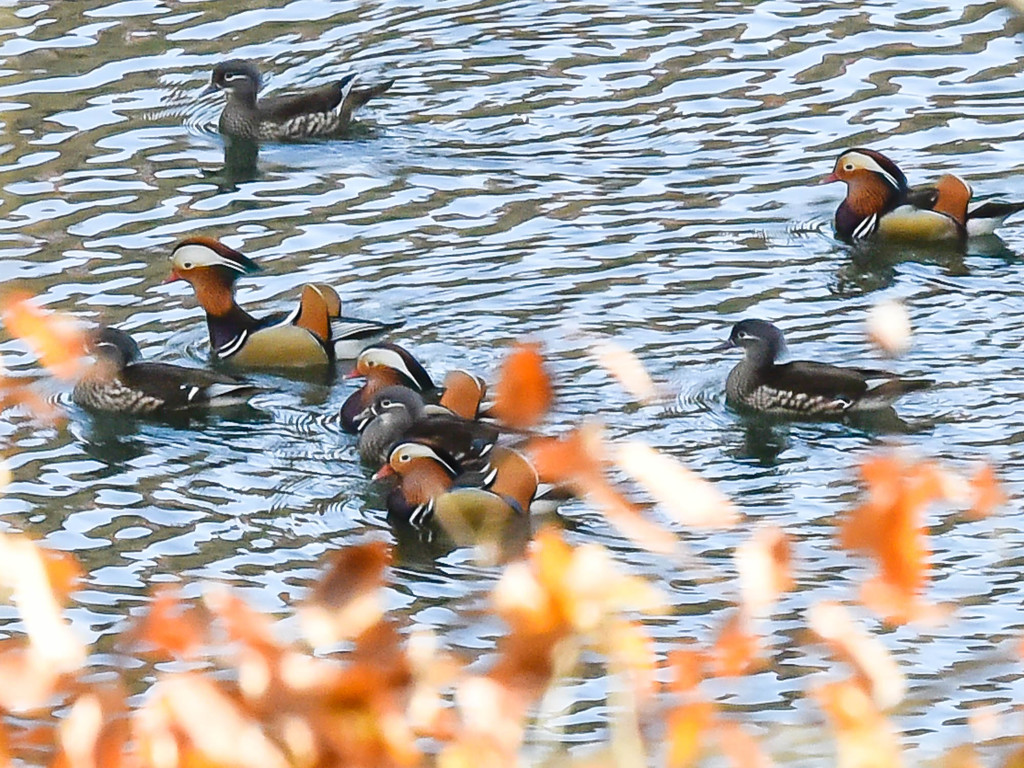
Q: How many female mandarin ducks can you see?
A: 4